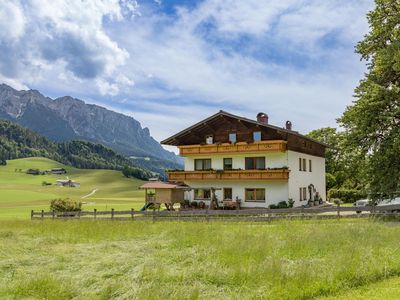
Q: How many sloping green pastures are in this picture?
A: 1